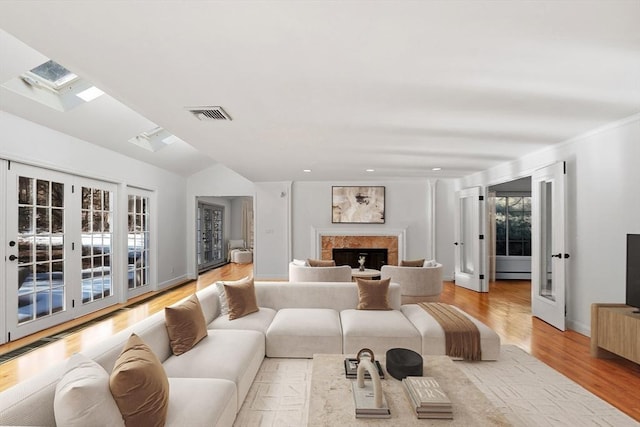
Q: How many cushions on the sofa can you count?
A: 6